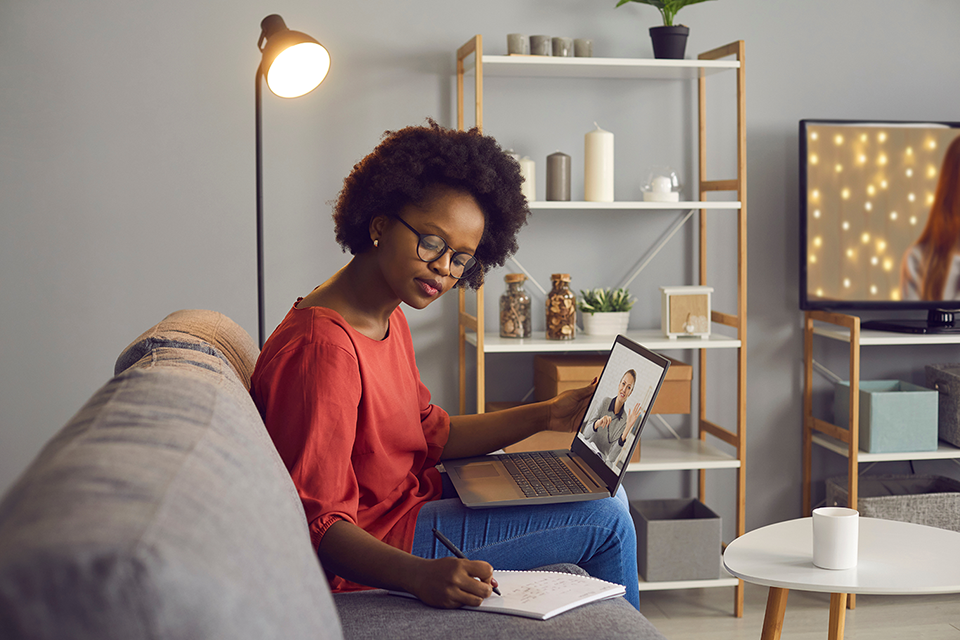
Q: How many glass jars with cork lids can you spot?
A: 2